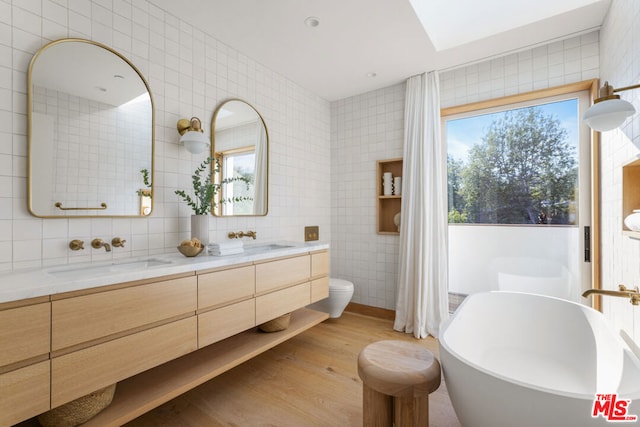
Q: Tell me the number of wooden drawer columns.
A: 5